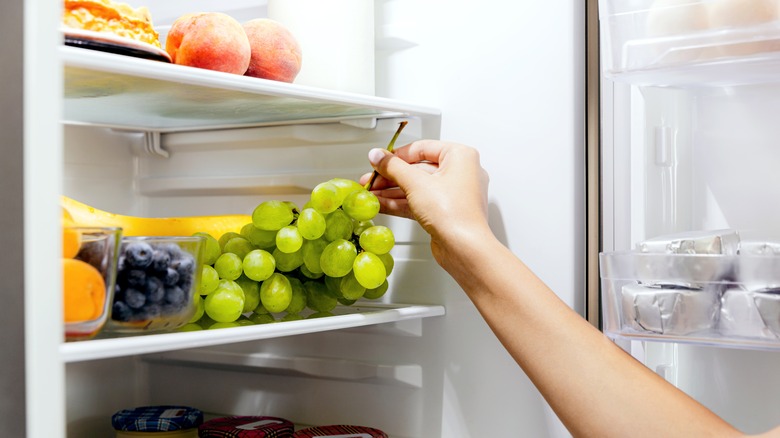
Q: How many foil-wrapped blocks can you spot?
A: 4